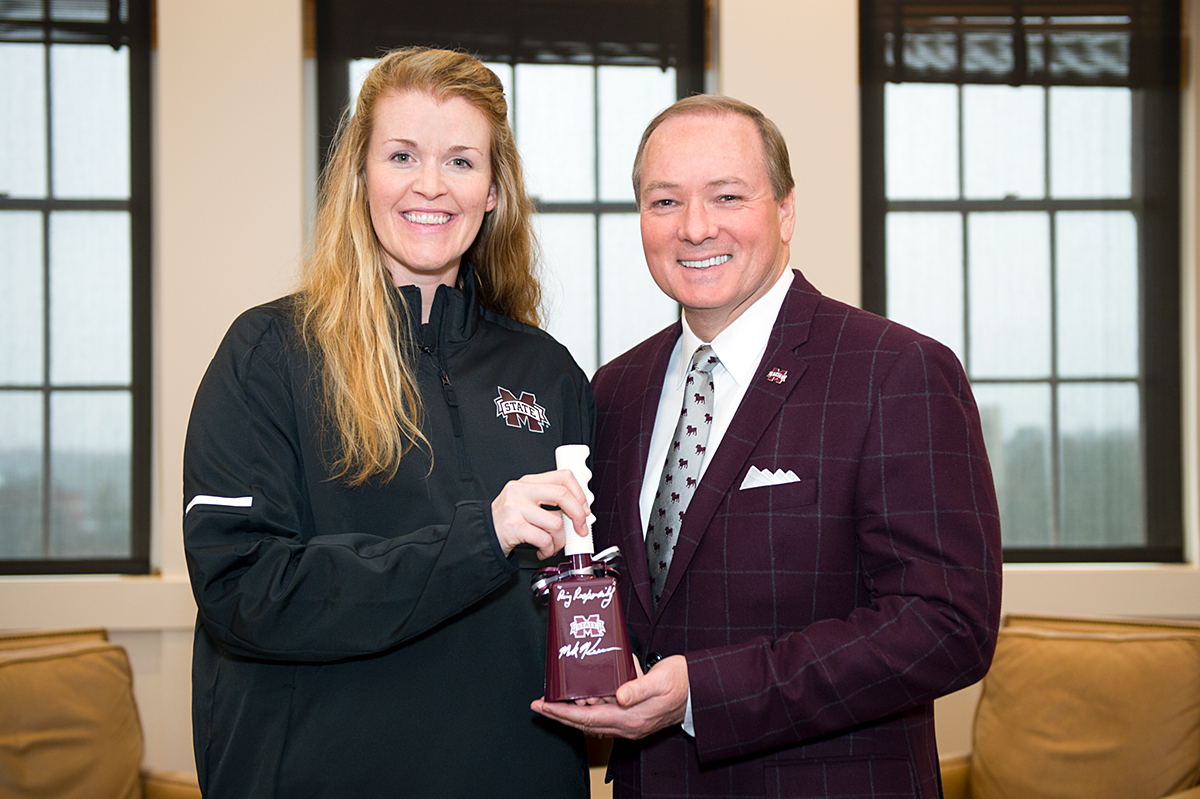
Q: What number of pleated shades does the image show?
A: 3